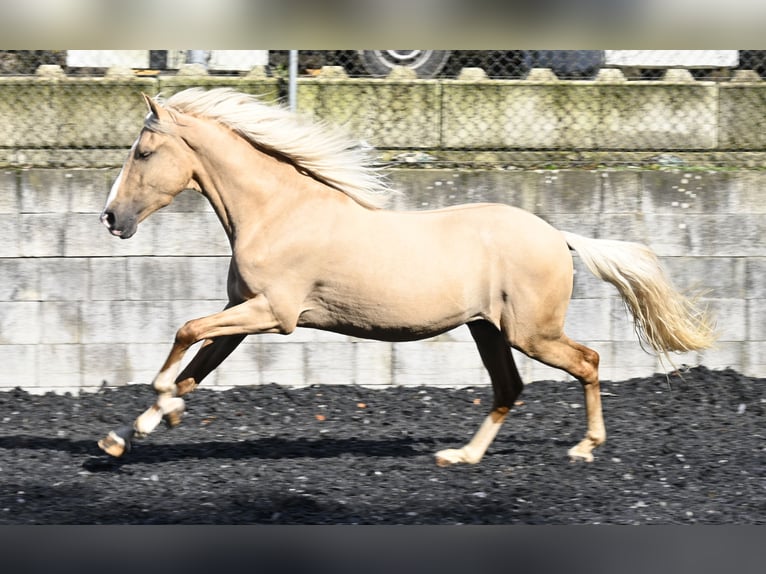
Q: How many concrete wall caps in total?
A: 11